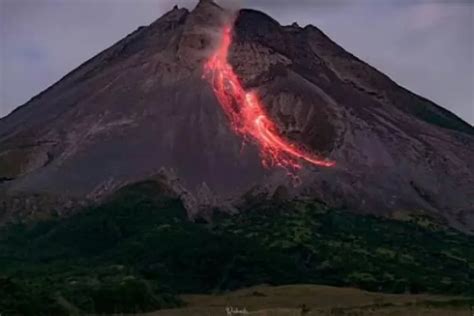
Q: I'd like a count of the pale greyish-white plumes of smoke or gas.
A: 1